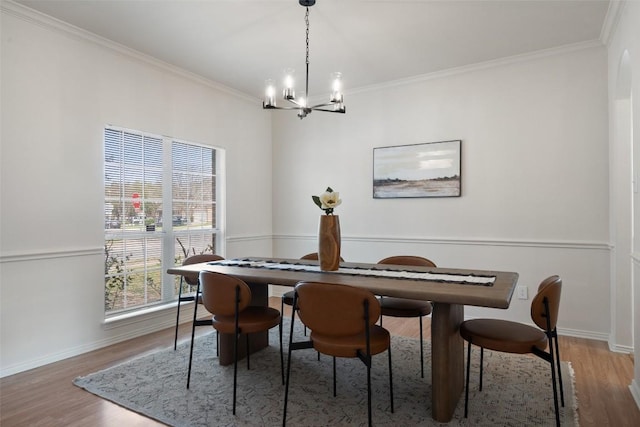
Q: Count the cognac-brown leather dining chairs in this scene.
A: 6